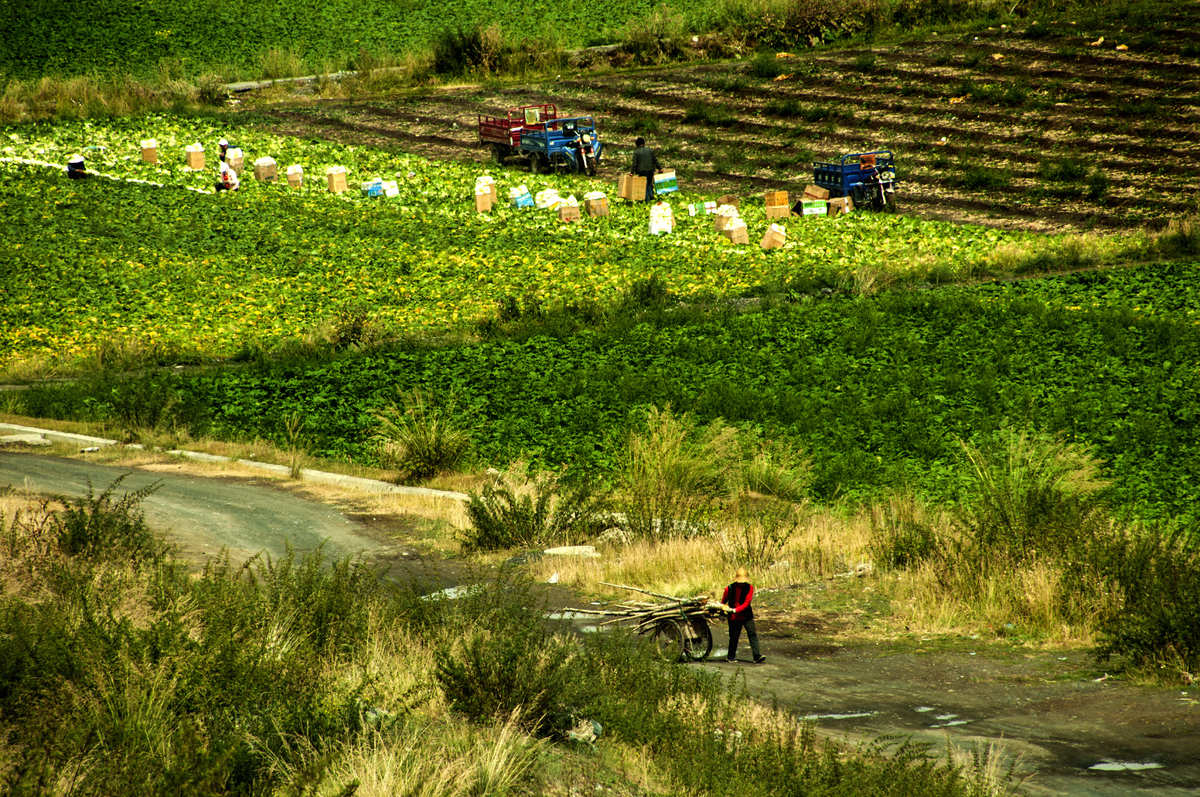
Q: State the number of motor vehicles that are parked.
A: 3